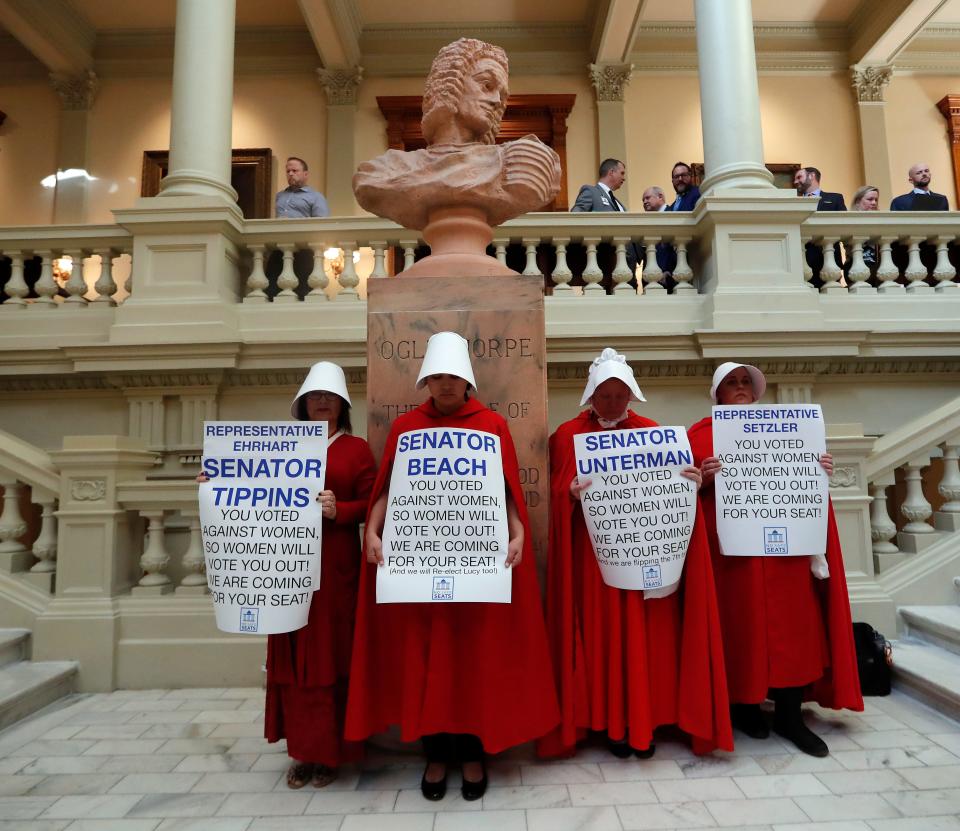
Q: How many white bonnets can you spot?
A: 4